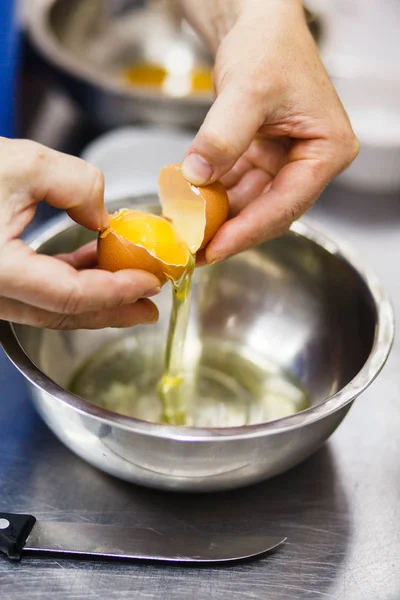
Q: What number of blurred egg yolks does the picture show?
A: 2